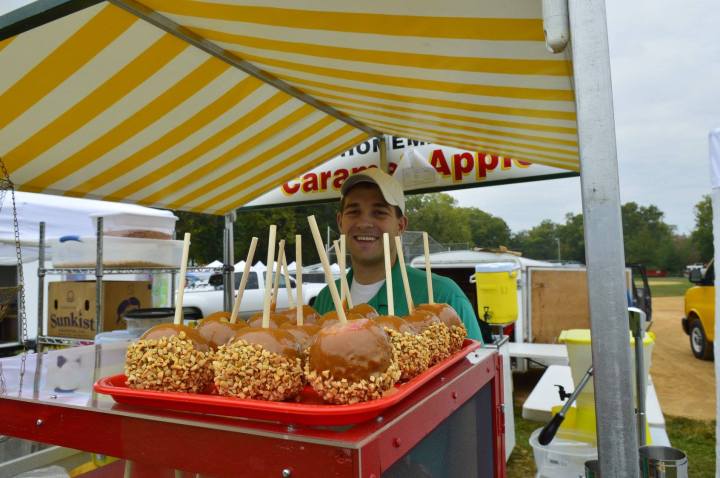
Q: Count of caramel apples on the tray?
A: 12